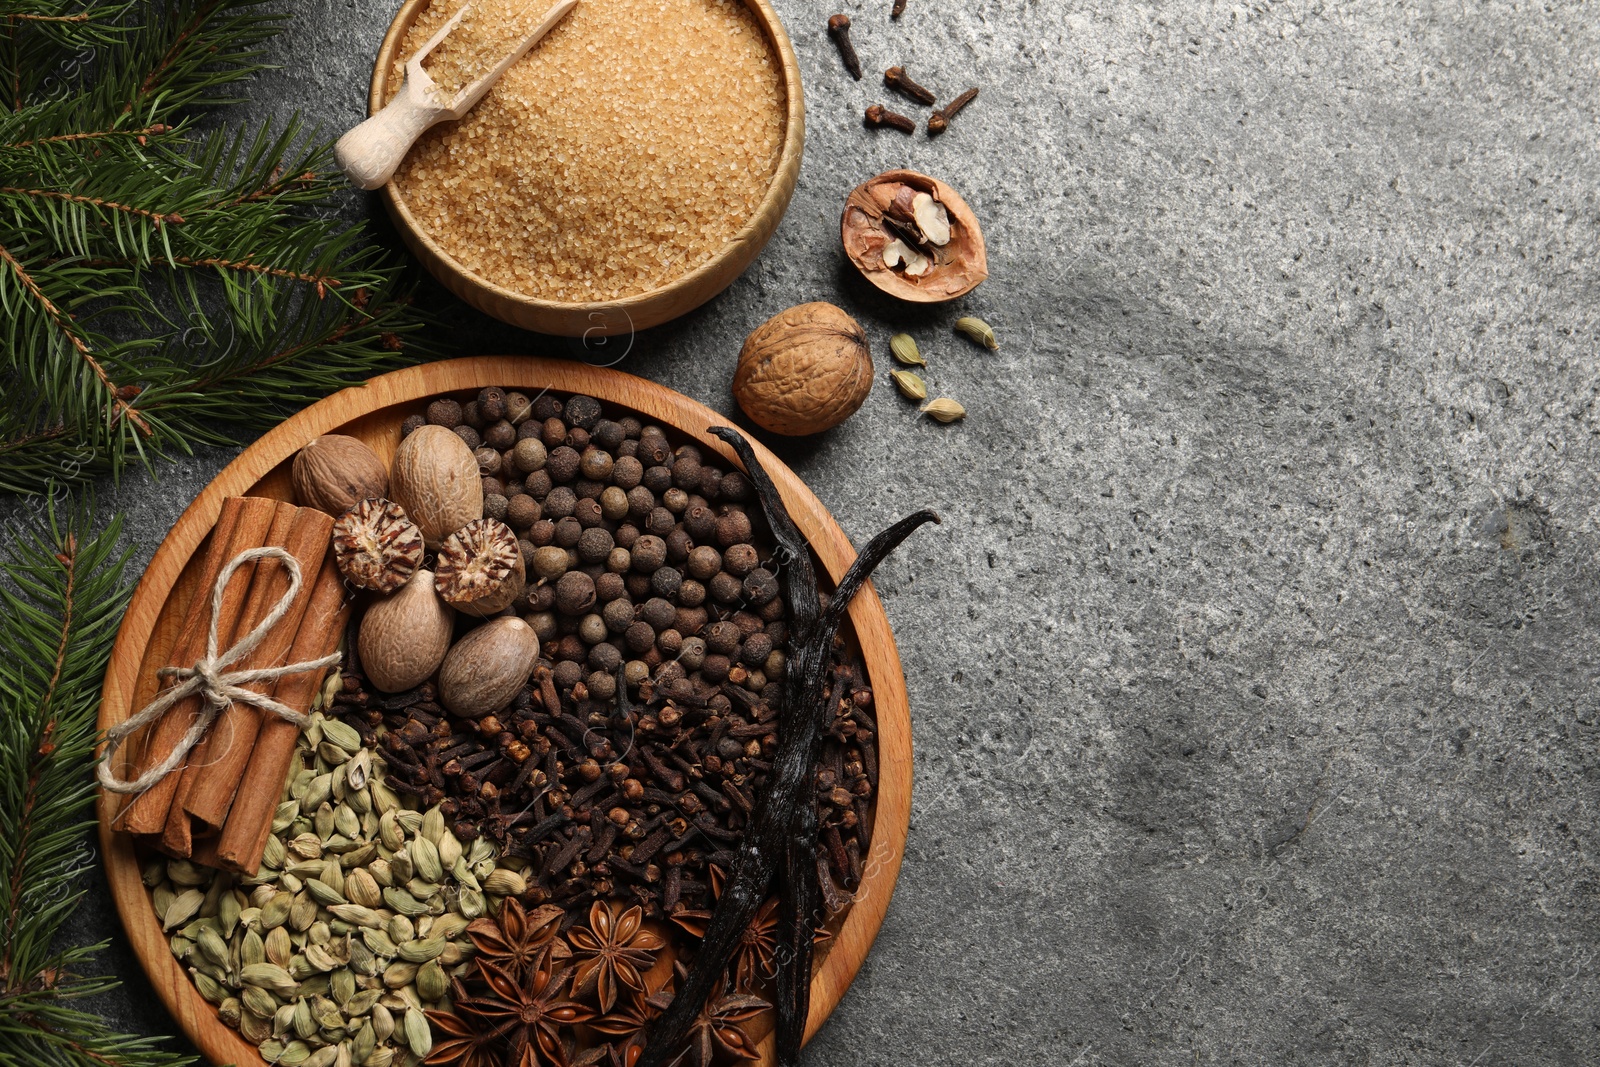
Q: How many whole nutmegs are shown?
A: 4